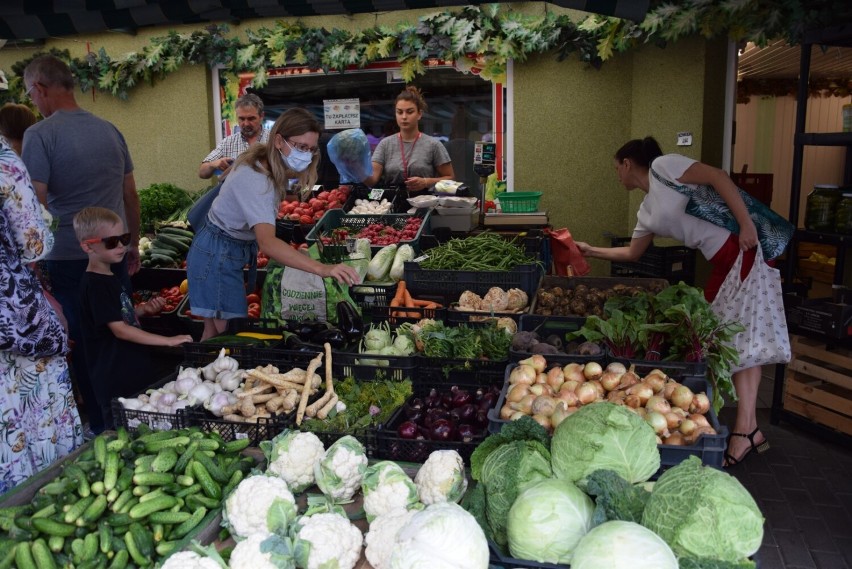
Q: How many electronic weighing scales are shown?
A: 1